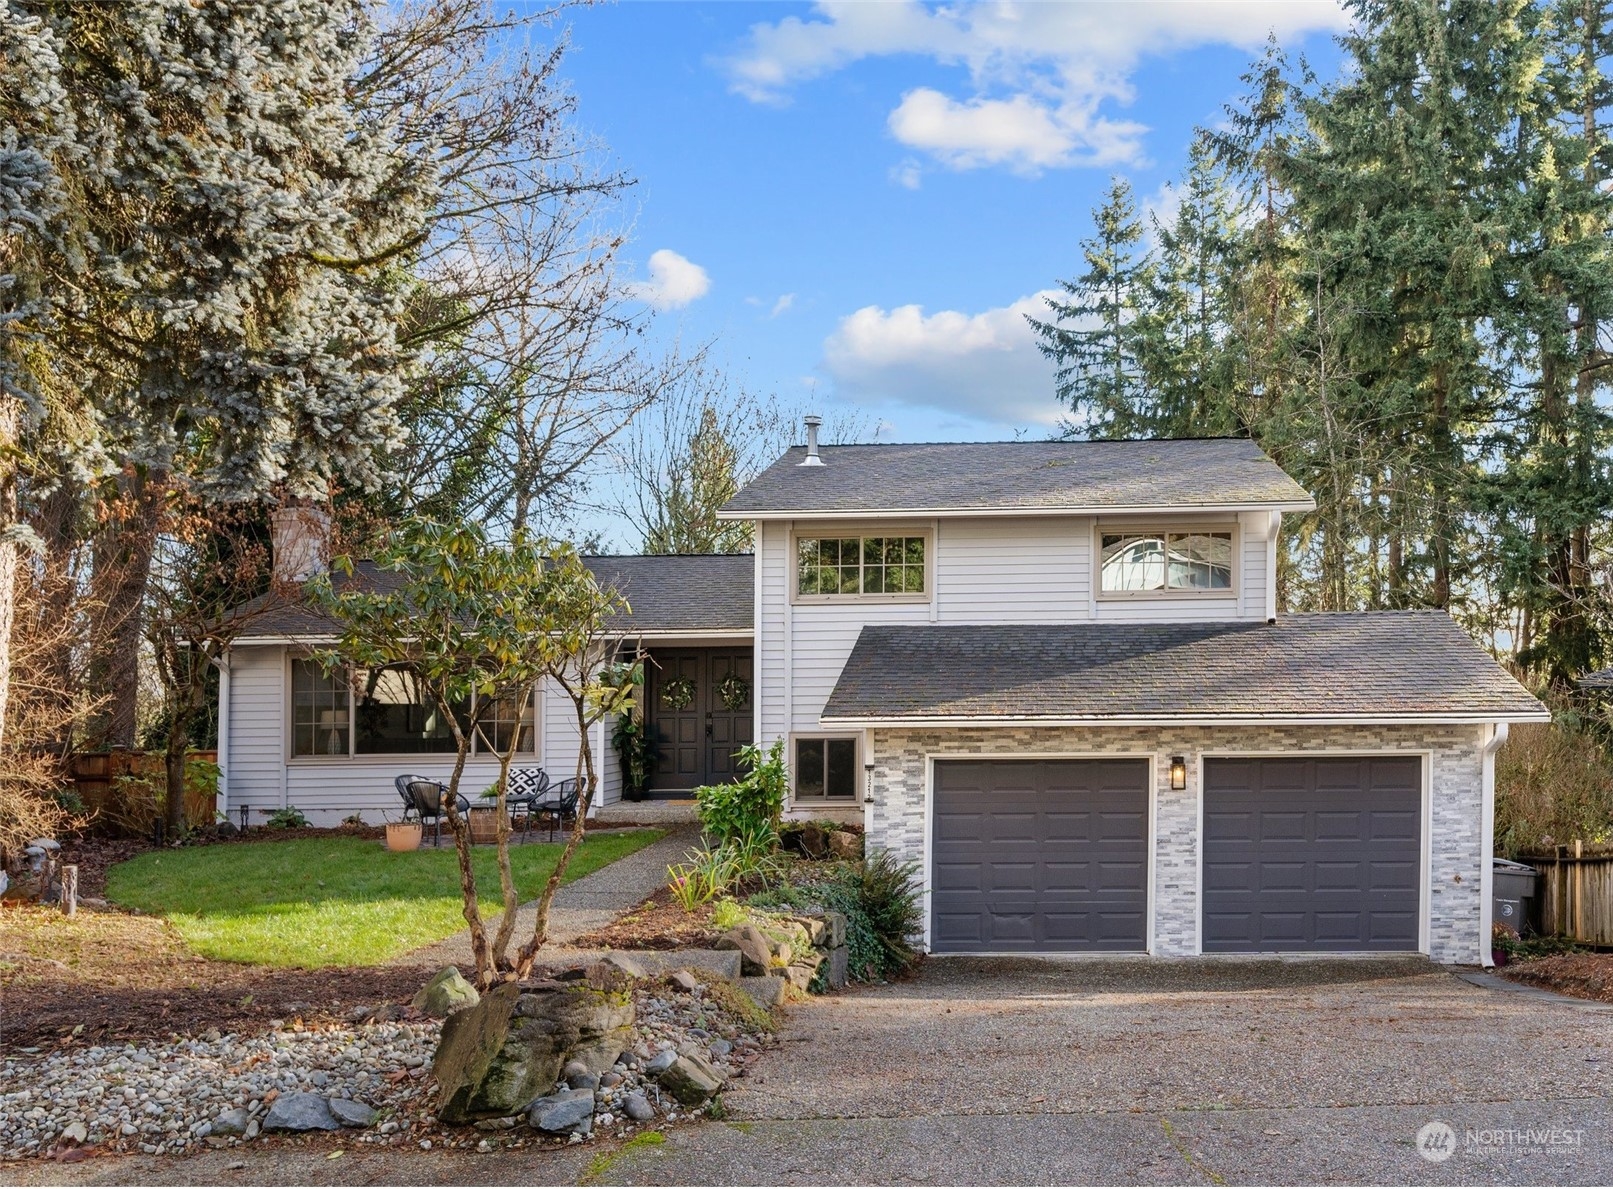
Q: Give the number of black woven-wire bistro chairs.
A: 4